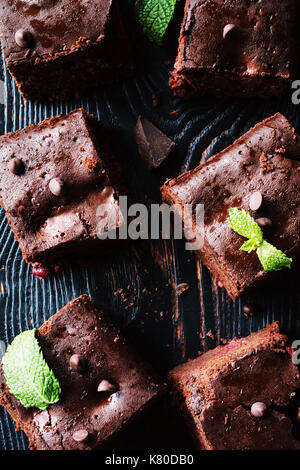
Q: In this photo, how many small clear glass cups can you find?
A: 0